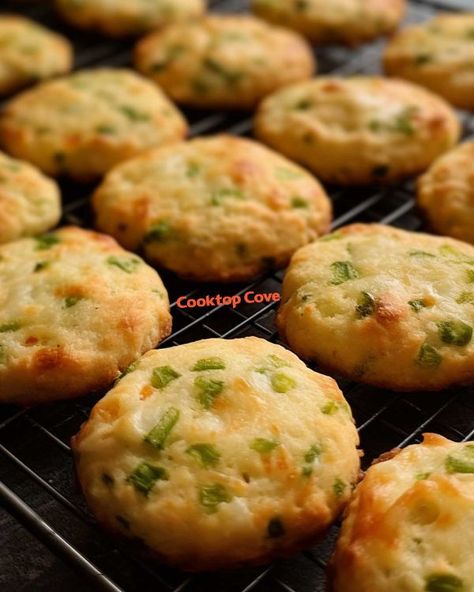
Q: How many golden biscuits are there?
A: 14